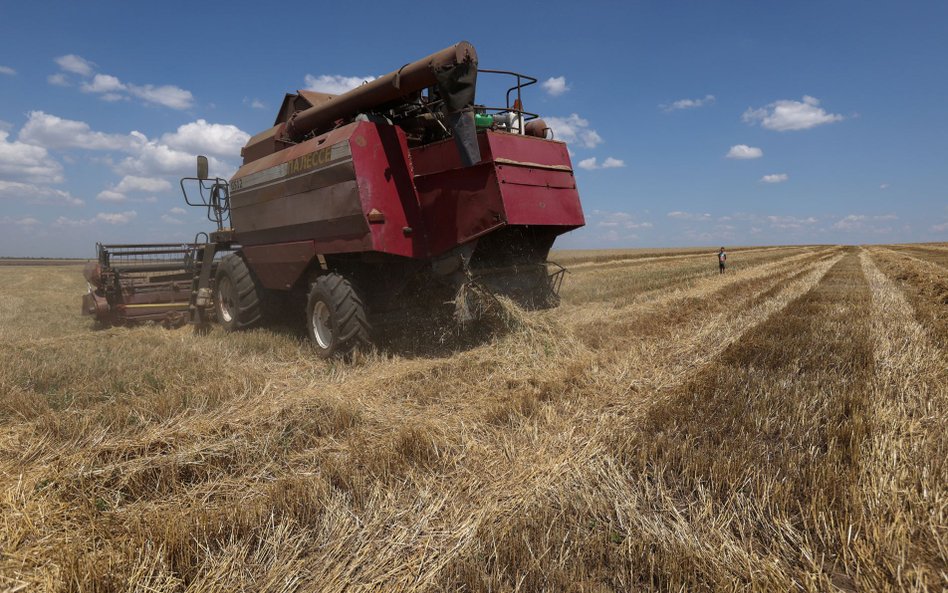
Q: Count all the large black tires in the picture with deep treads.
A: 2